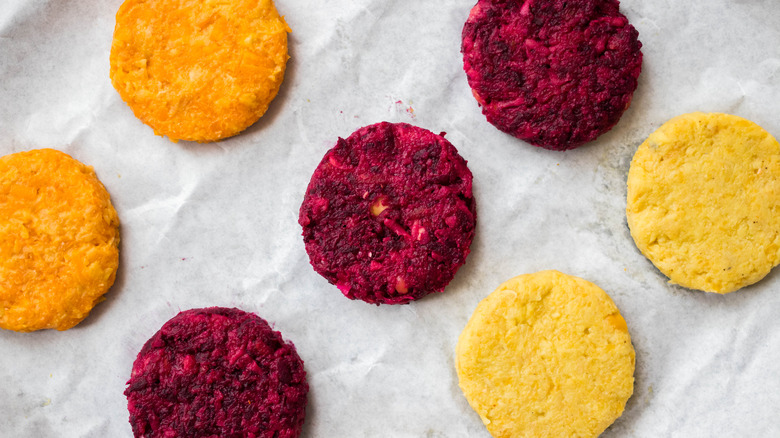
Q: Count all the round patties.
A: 7